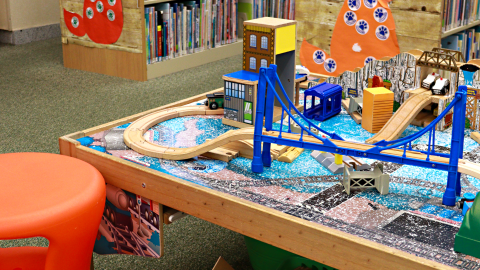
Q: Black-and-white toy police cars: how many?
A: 2